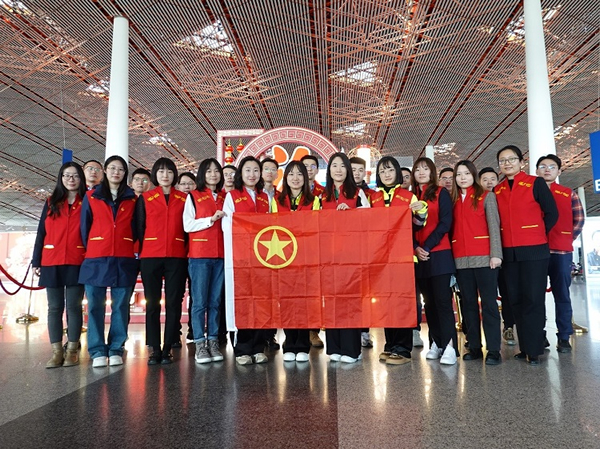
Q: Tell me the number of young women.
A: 11